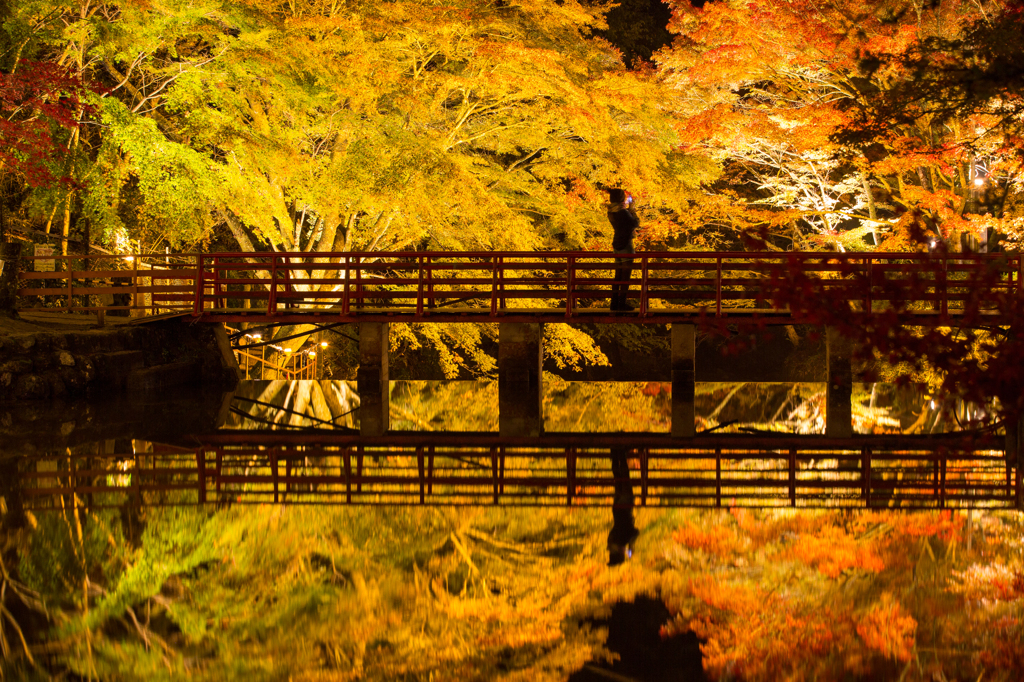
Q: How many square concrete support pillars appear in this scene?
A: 4